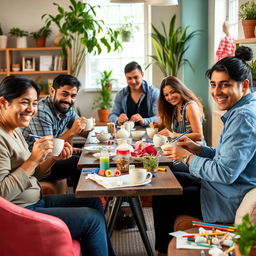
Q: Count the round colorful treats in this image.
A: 3